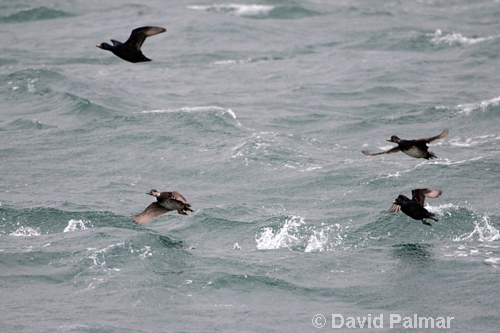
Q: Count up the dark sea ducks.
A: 4